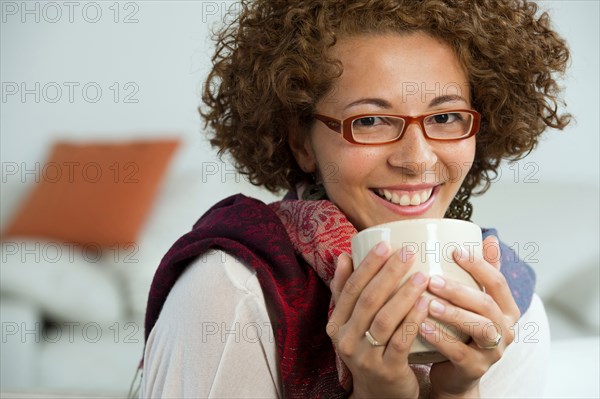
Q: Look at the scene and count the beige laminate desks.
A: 0